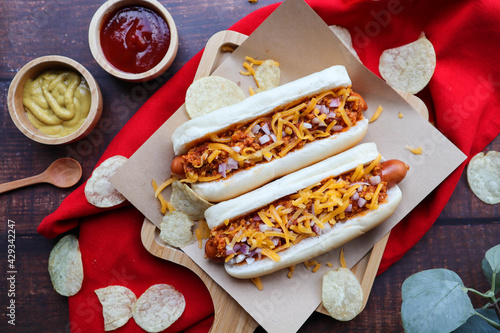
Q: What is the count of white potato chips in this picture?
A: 12